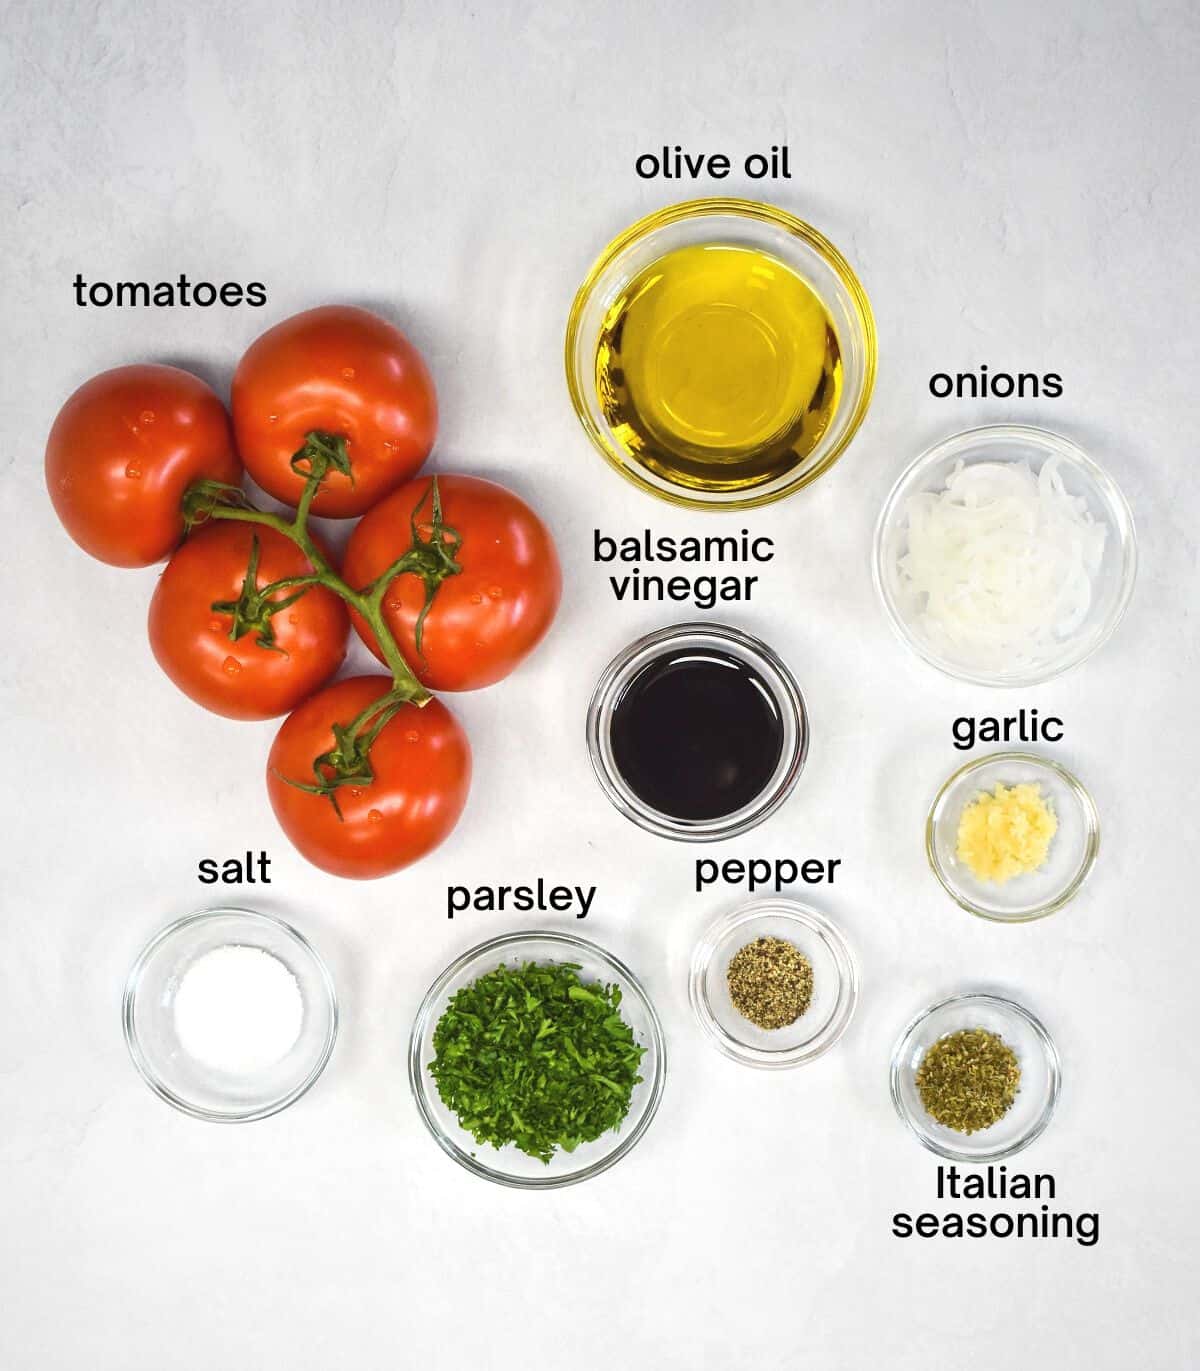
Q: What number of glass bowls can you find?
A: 8